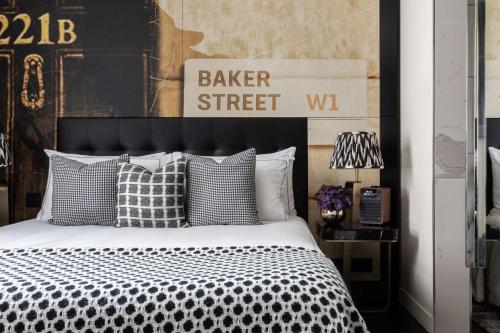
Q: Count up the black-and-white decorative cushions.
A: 3